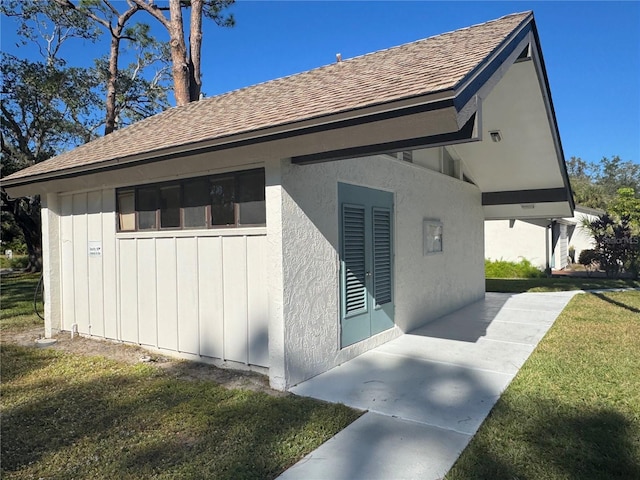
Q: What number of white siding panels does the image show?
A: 11